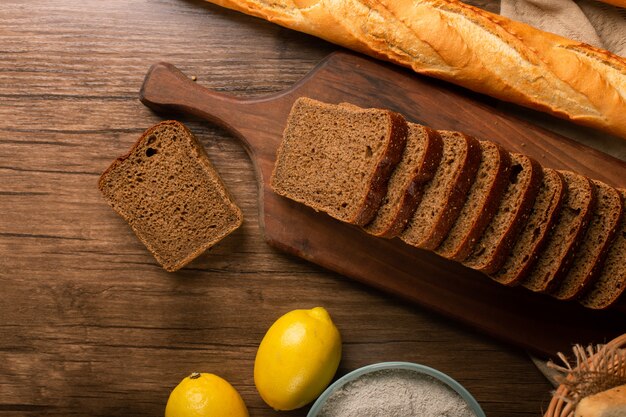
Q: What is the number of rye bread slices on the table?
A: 10